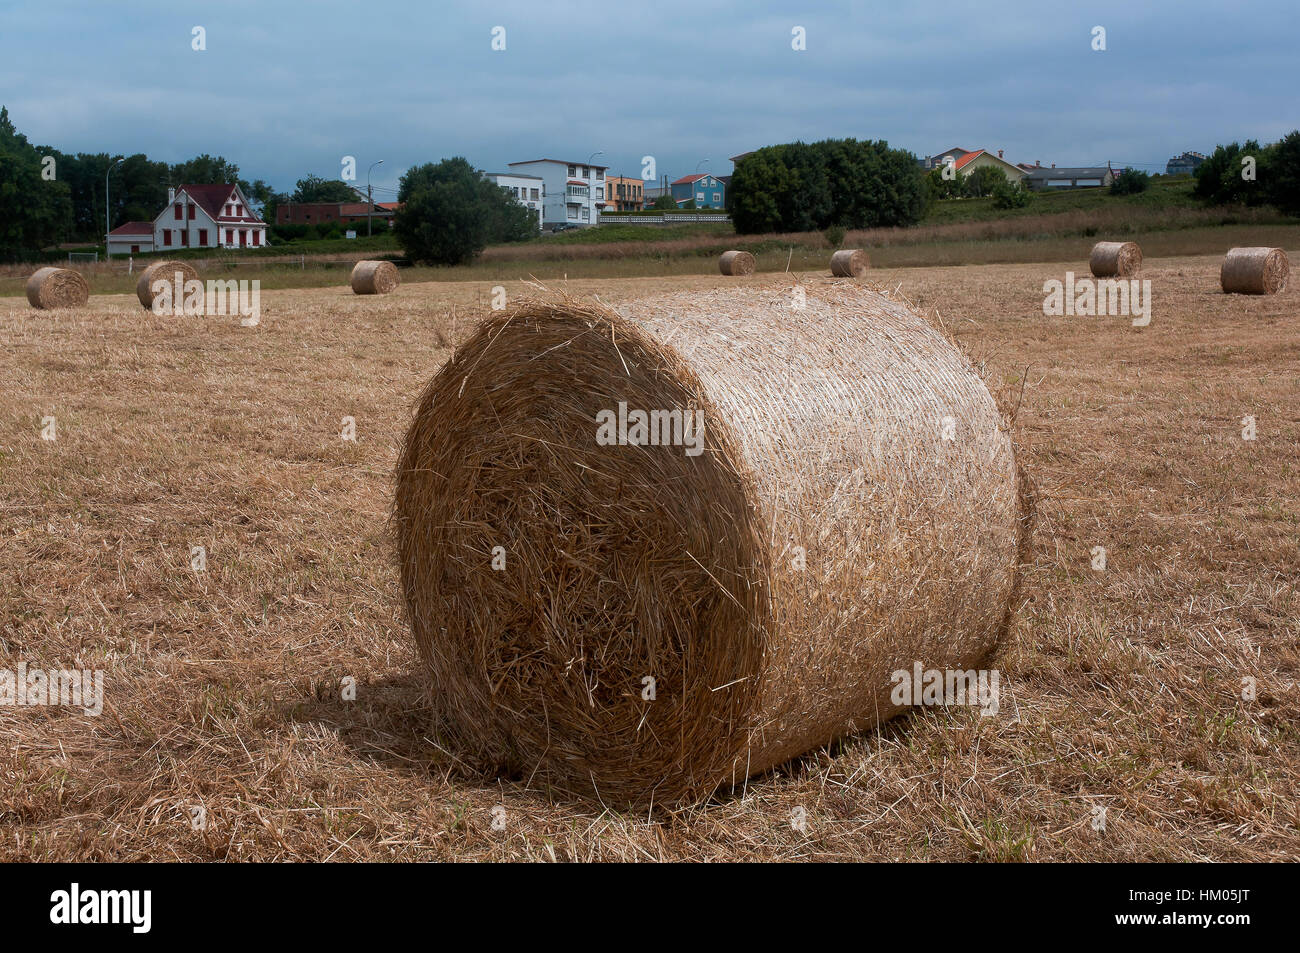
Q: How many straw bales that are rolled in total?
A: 8